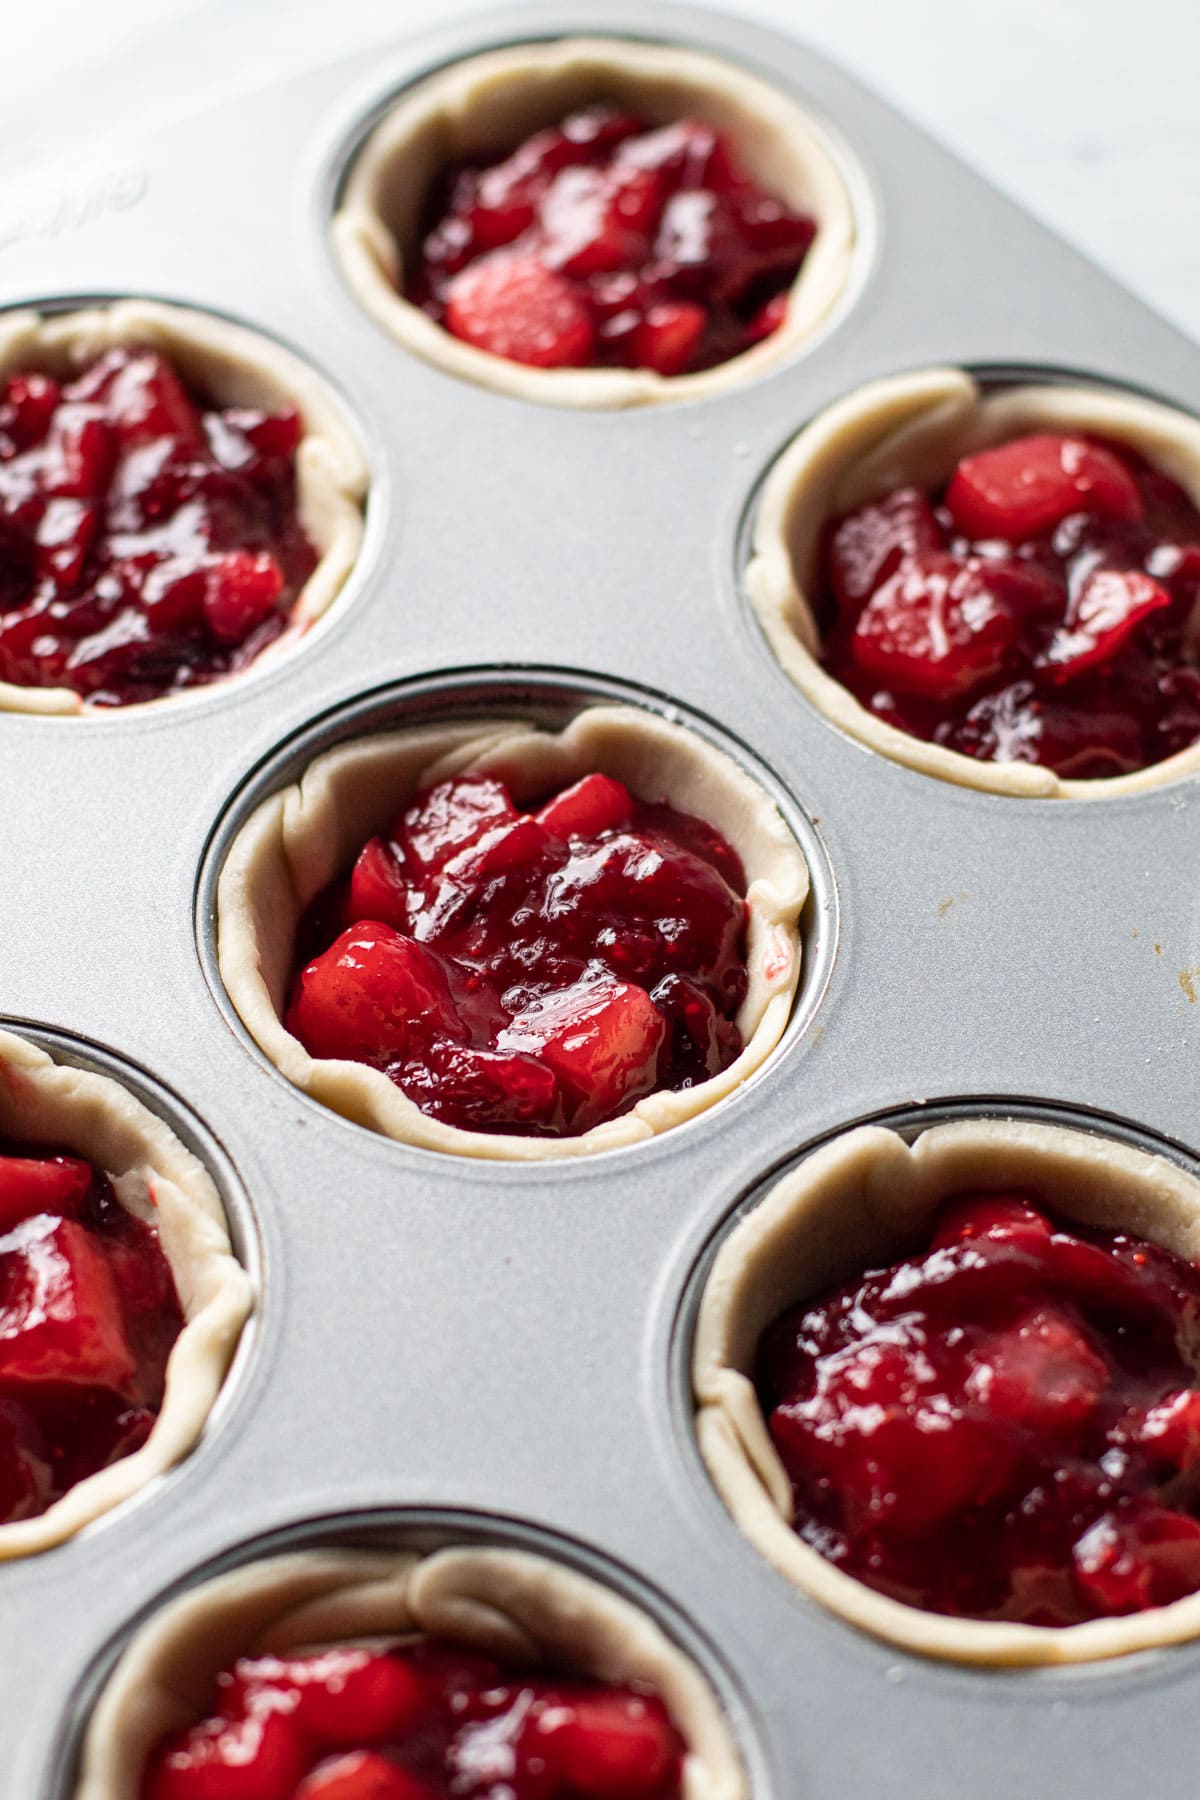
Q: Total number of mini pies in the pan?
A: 7